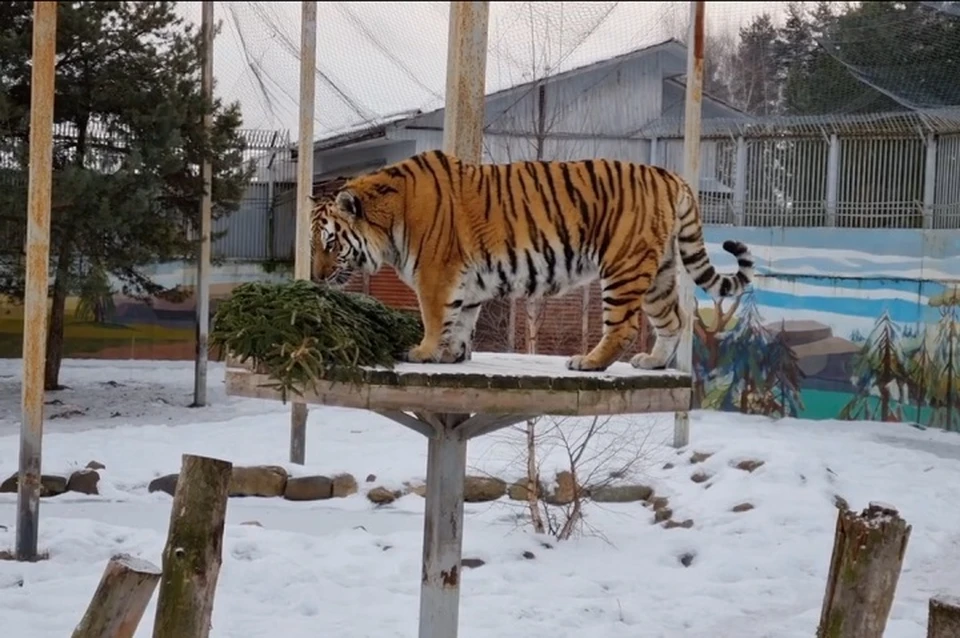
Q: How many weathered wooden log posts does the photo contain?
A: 4